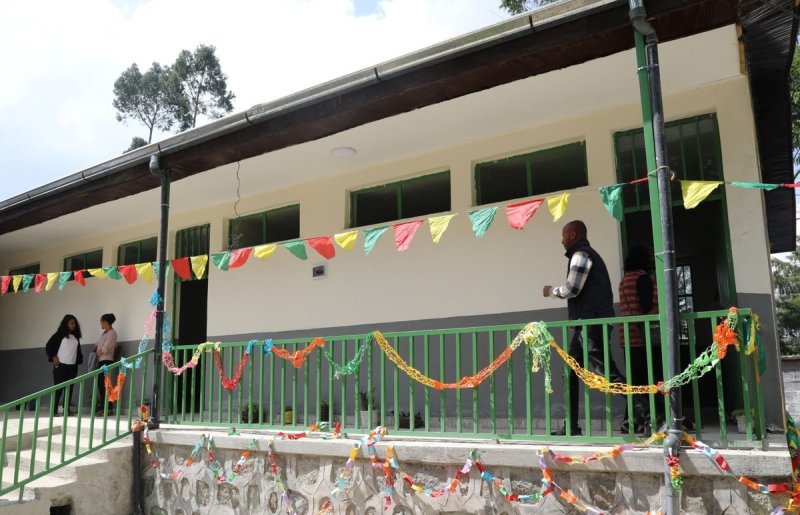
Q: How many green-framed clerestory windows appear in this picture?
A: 6